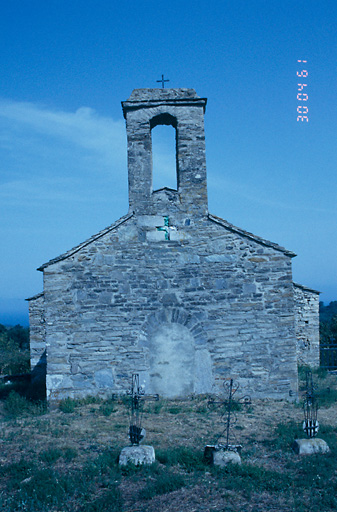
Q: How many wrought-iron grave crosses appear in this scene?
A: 3